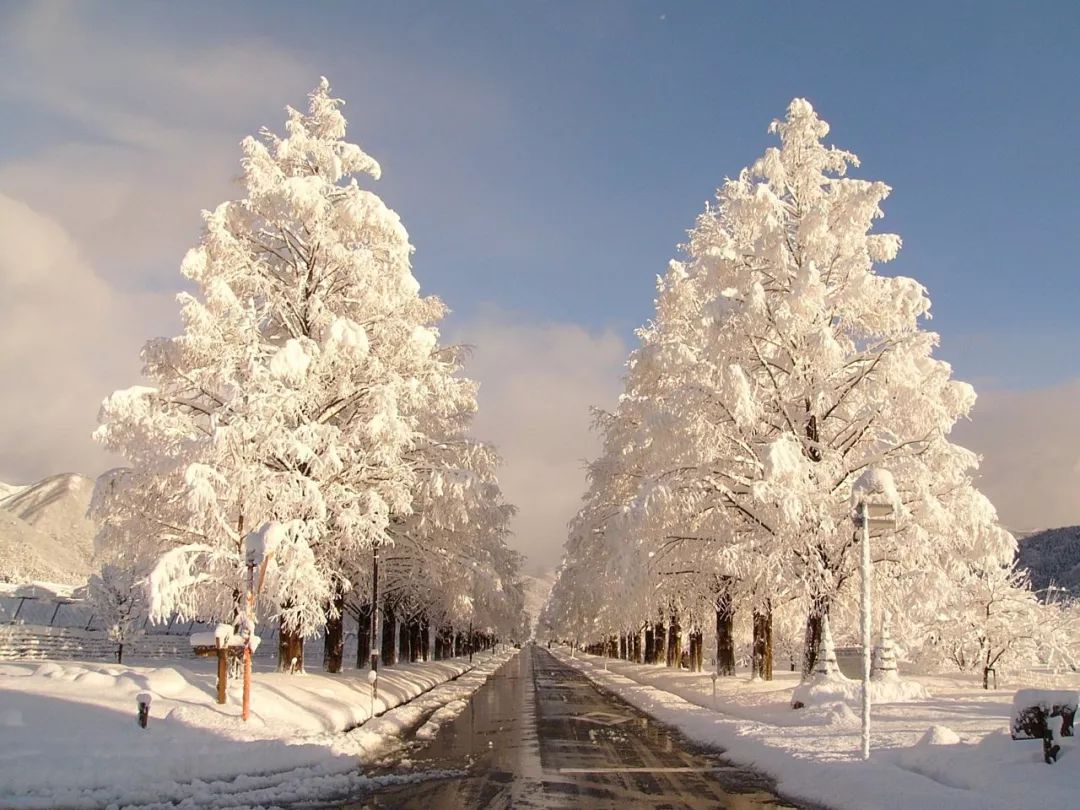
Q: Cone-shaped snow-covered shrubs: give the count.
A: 2